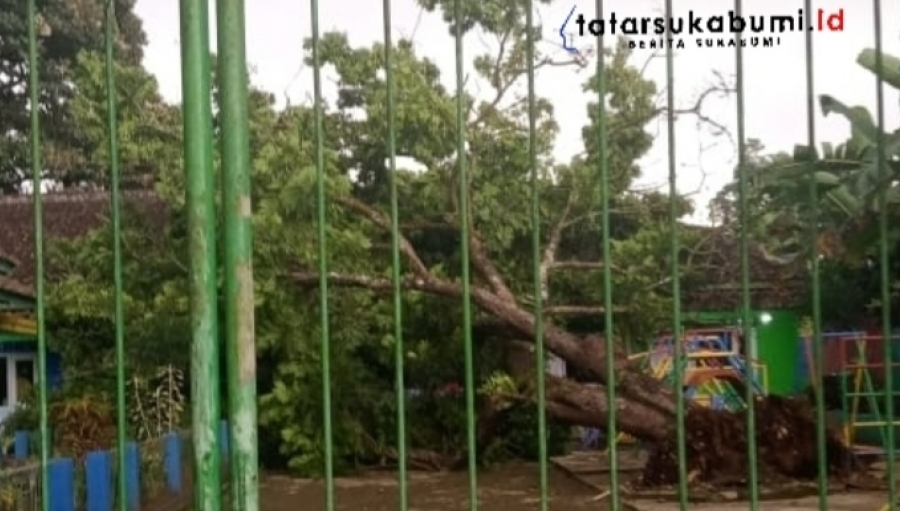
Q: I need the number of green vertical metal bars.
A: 13